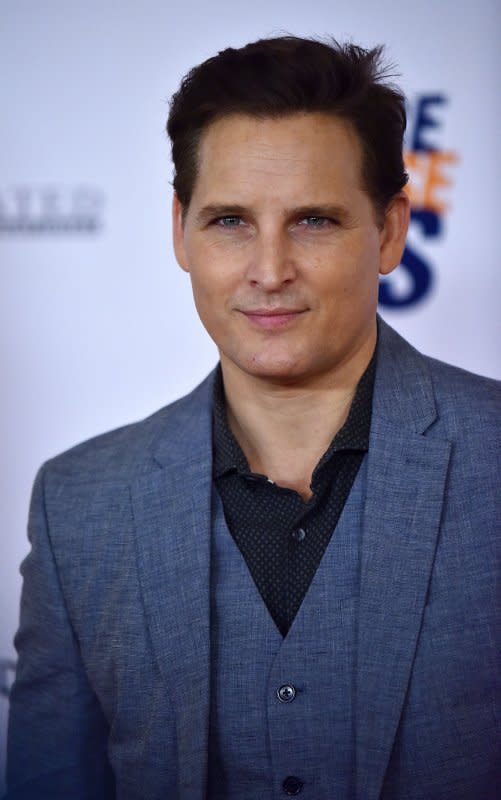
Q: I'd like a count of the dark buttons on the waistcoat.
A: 2